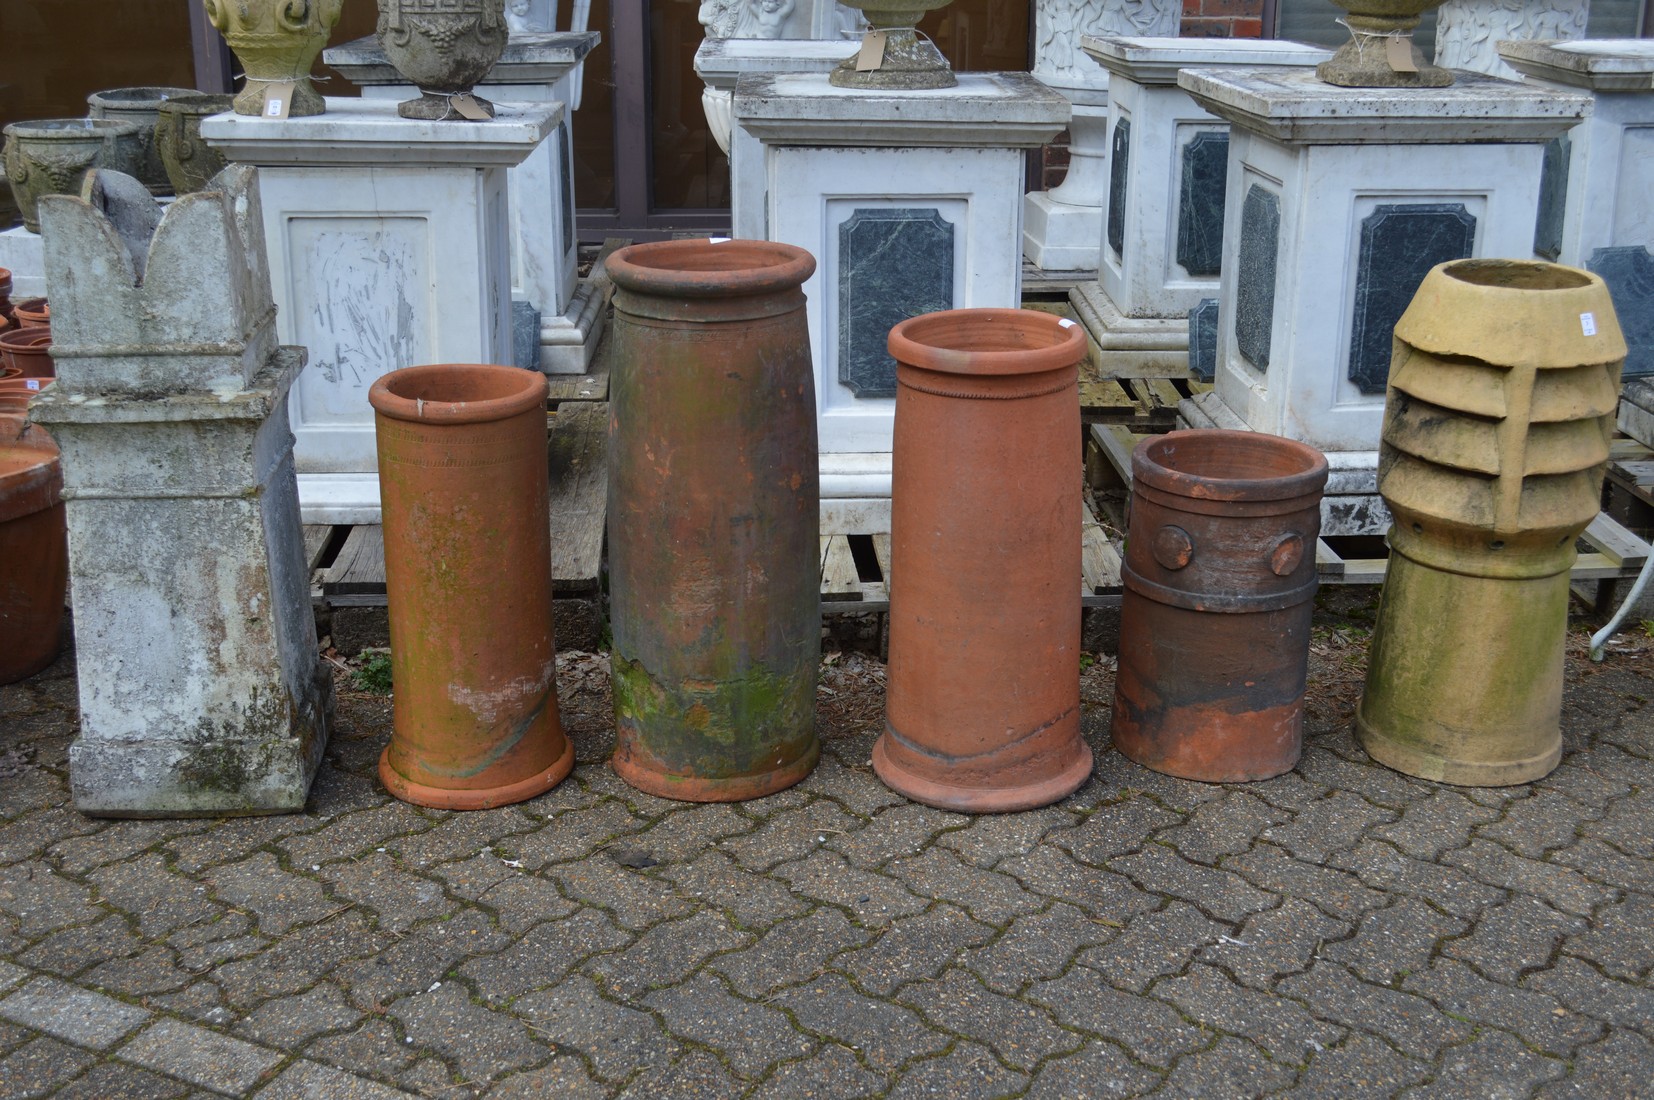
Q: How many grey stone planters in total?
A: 3